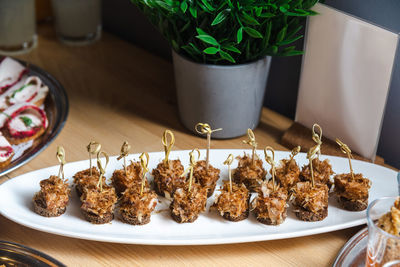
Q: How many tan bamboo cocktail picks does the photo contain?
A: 15